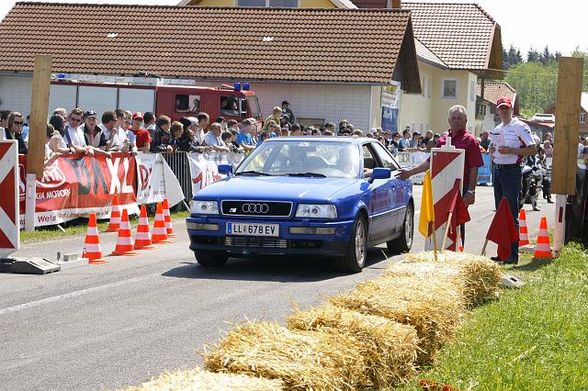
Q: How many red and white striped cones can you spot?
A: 8